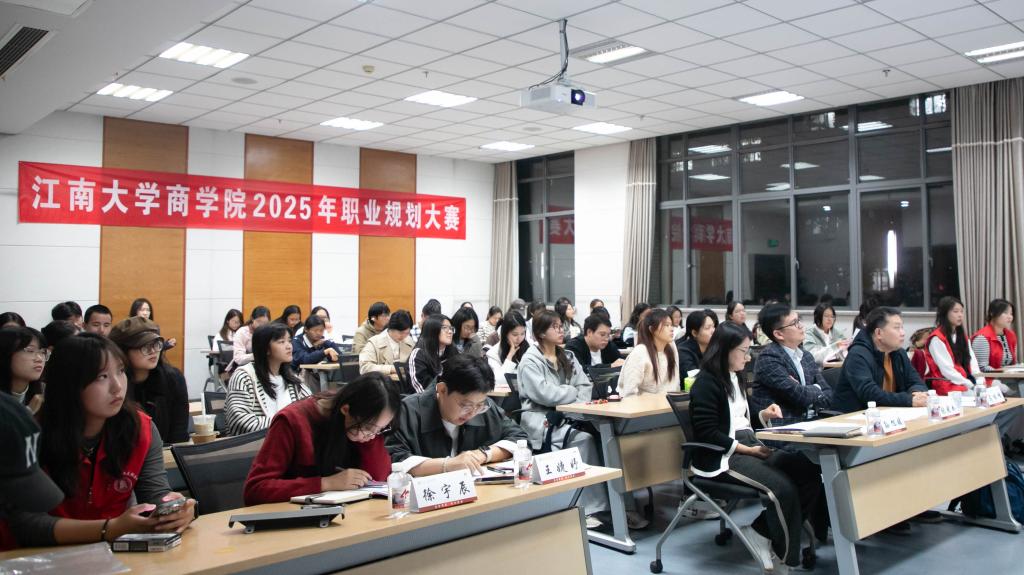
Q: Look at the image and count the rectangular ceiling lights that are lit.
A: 9